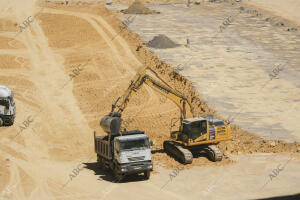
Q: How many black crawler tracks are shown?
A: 2